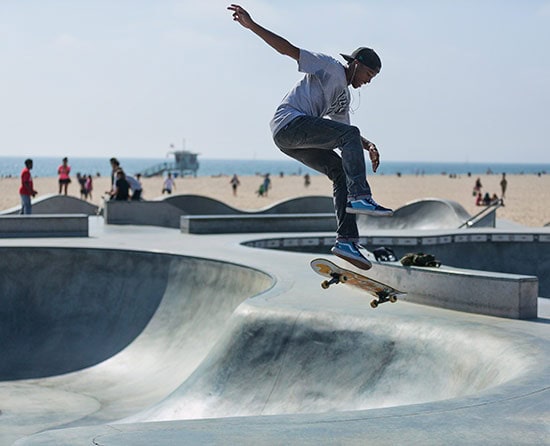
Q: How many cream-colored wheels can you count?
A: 4